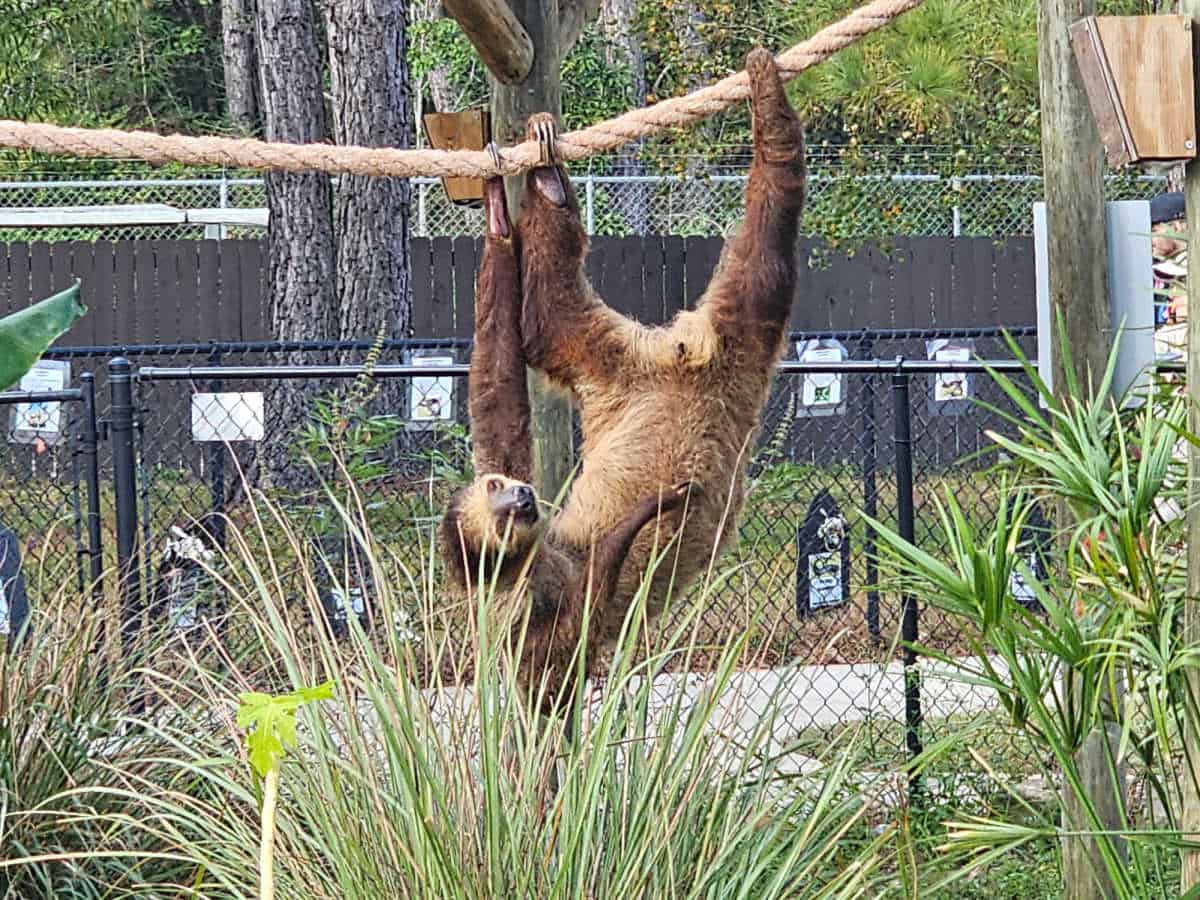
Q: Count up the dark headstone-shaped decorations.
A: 5